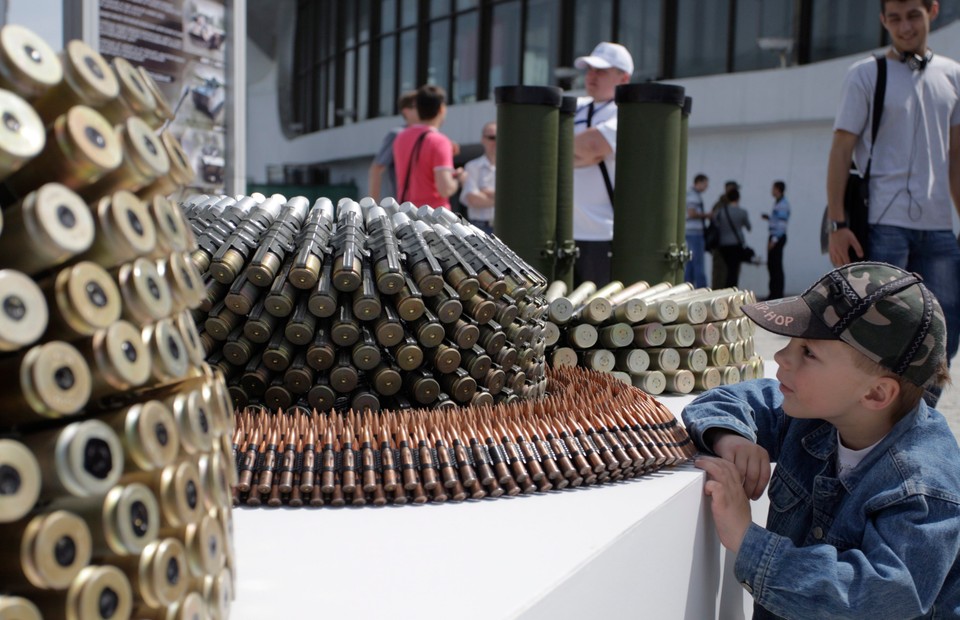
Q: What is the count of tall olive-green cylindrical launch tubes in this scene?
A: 4